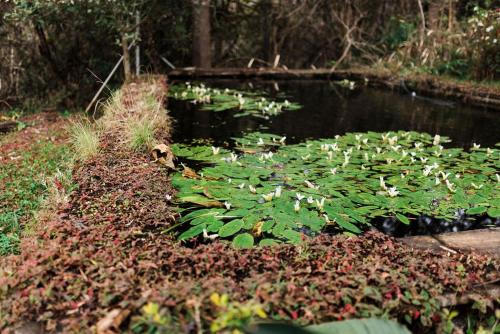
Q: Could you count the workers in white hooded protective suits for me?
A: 0